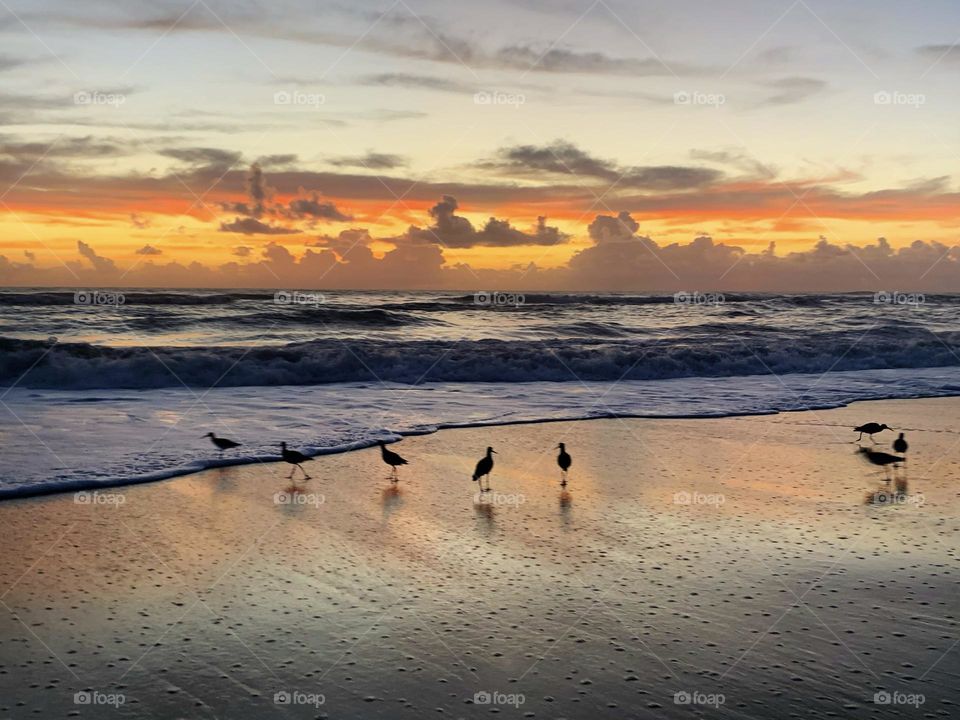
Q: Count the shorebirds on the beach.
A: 8